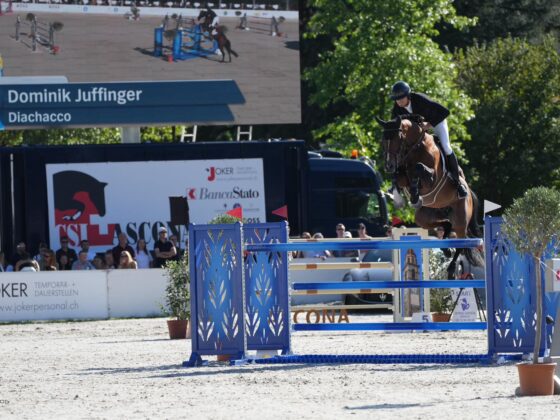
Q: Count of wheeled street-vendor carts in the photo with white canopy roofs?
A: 0